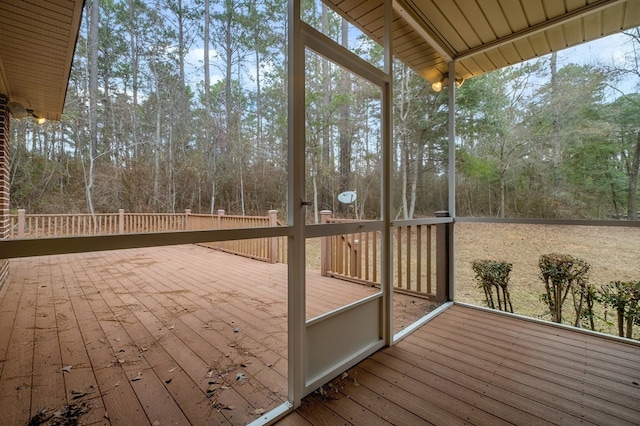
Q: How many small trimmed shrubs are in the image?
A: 3